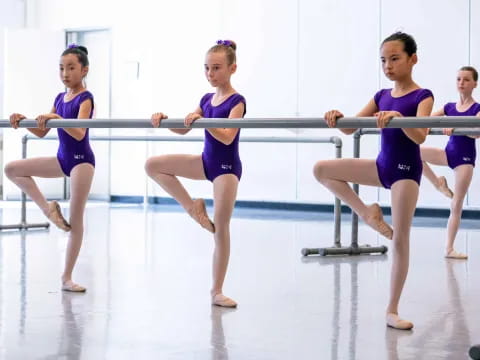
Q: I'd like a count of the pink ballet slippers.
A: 8